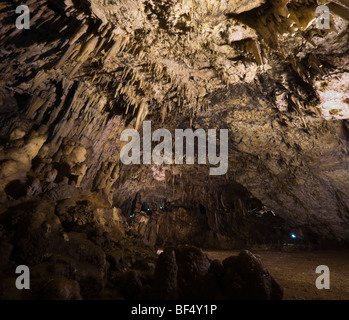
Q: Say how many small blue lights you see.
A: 4